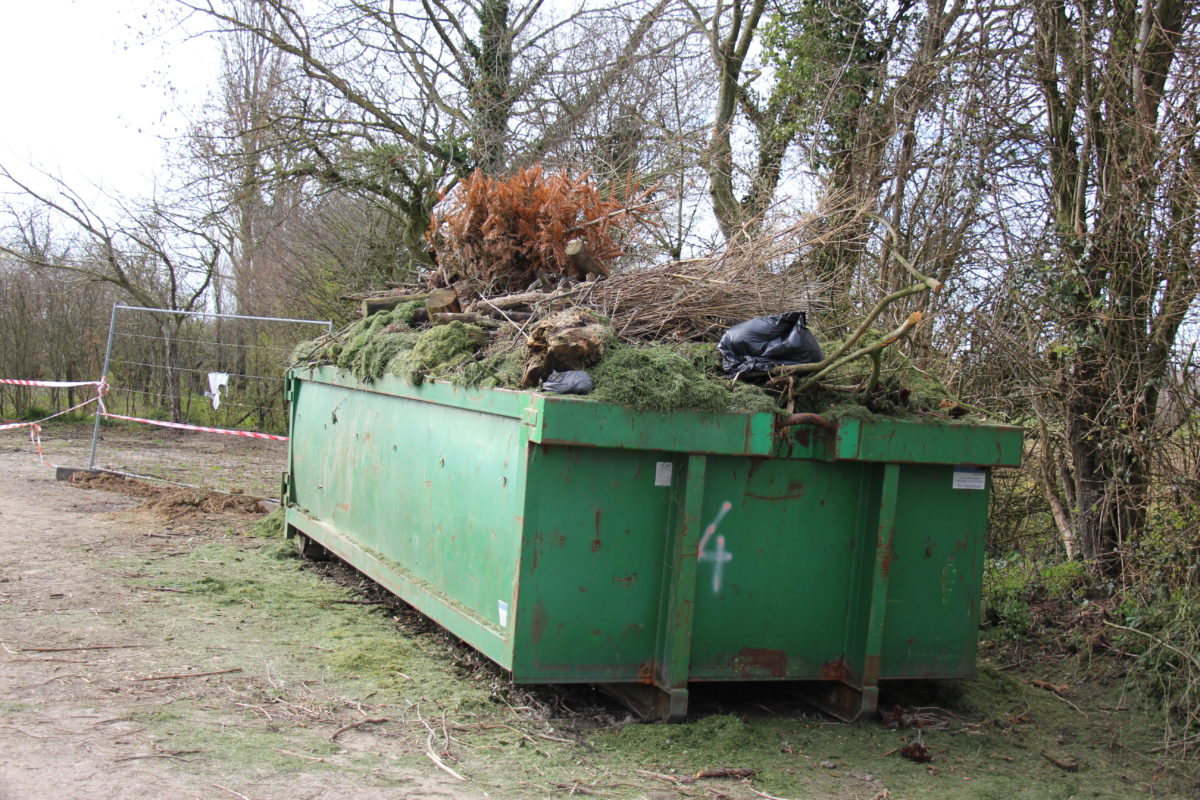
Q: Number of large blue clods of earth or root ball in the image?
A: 0